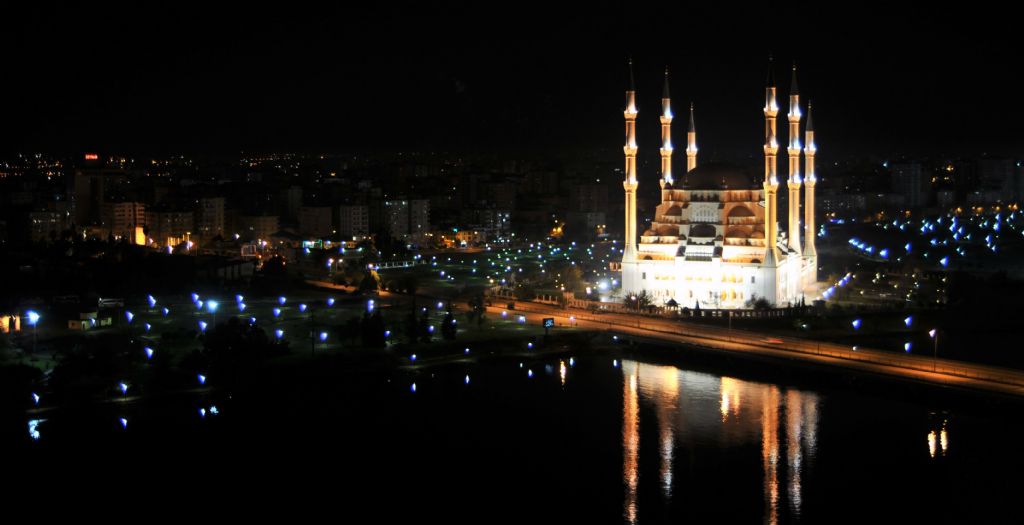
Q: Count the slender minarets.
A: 6